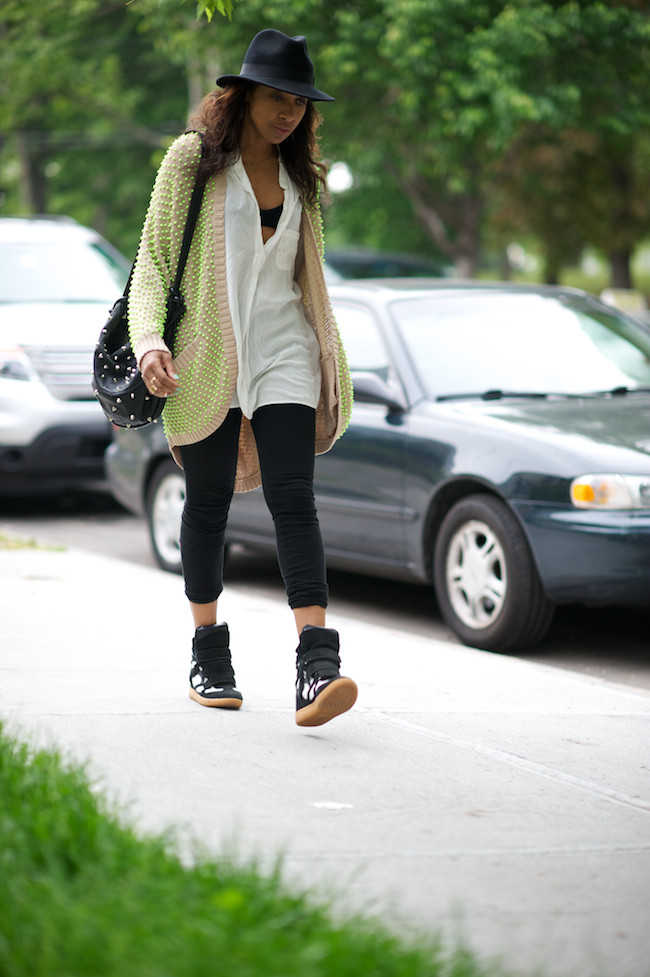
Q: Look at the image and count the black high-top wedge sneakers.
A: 2